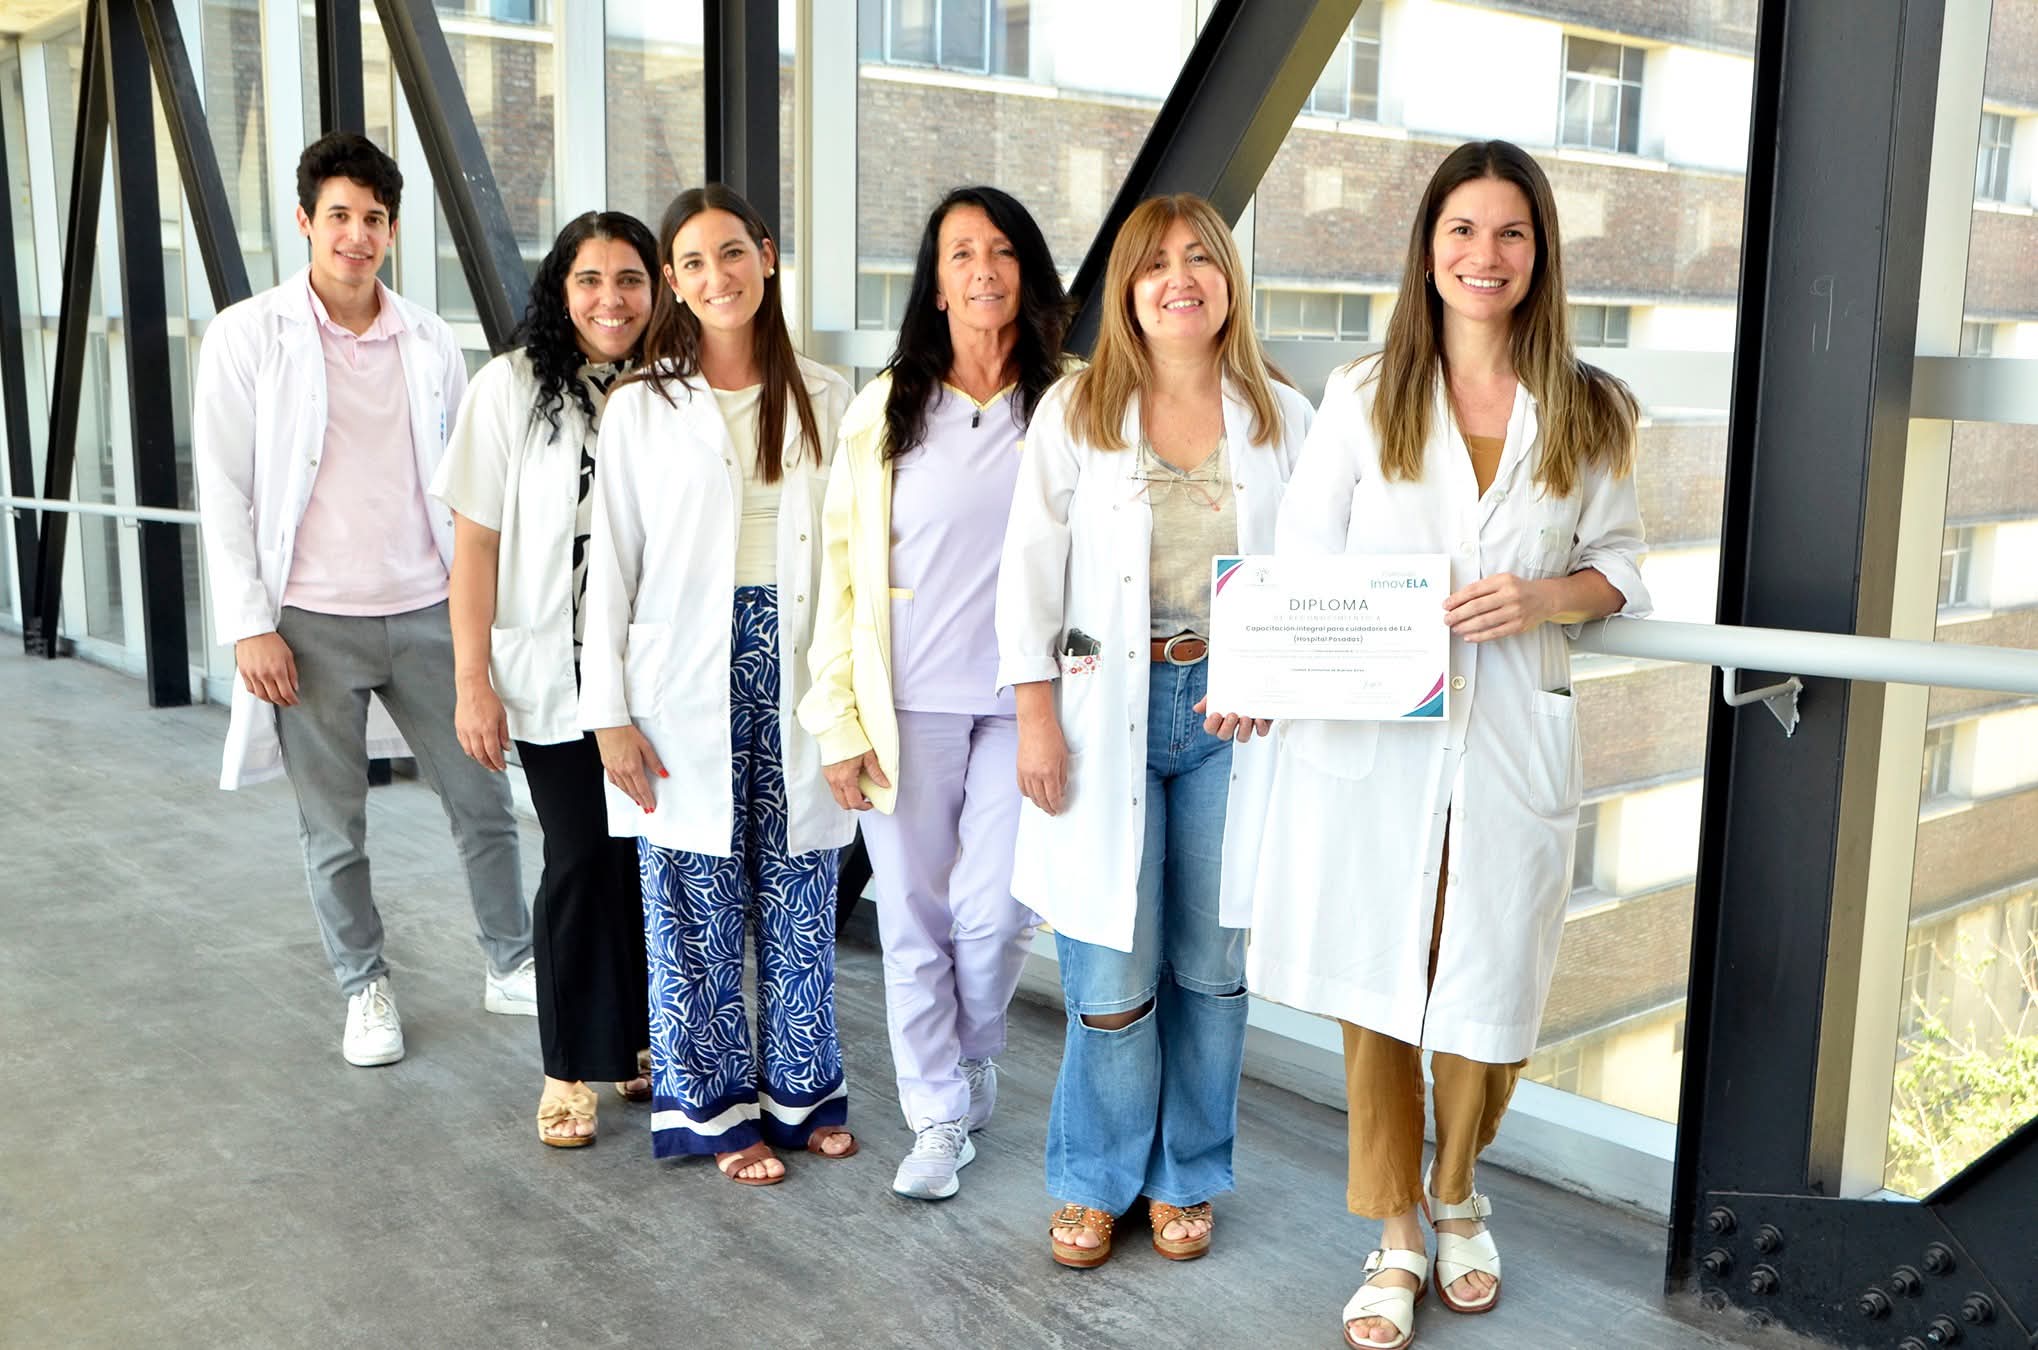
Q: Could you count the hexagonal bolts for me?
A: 12